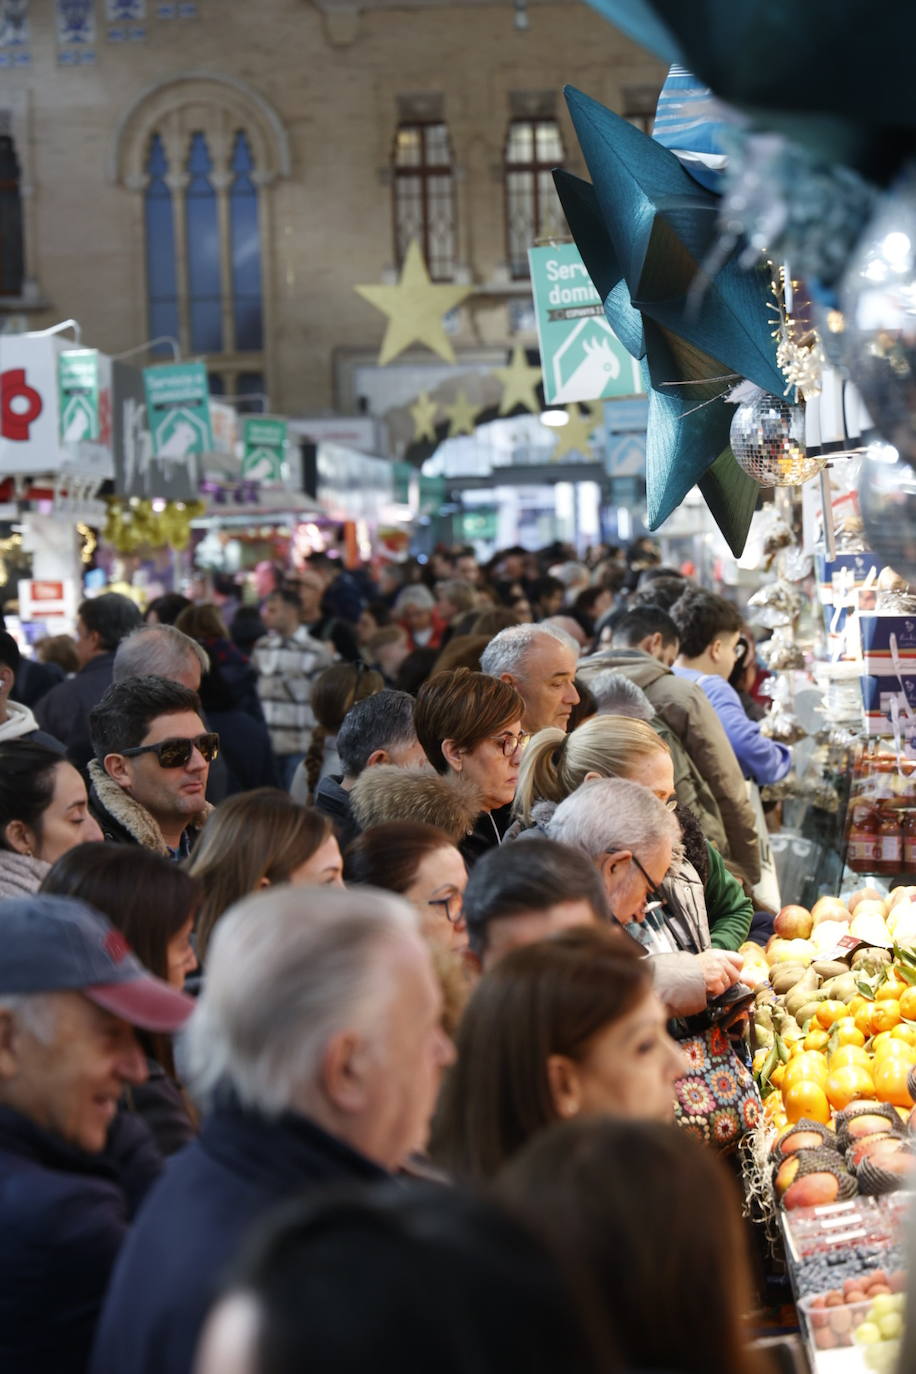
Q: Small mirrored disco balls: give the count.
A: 1